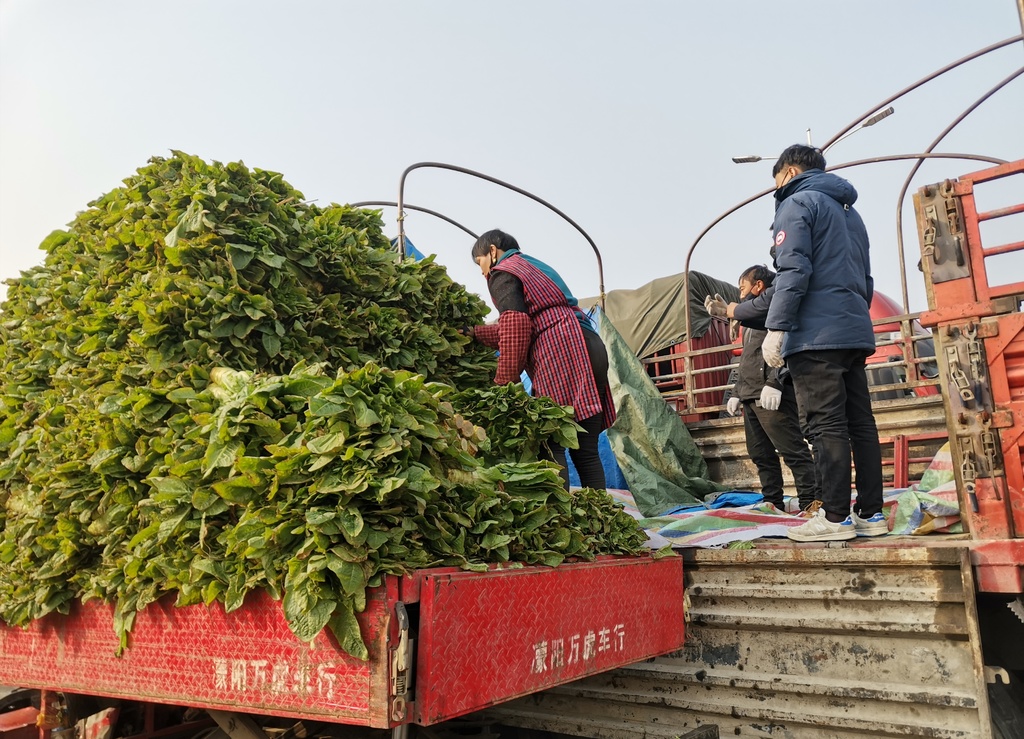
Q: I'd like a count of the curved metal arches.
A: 5